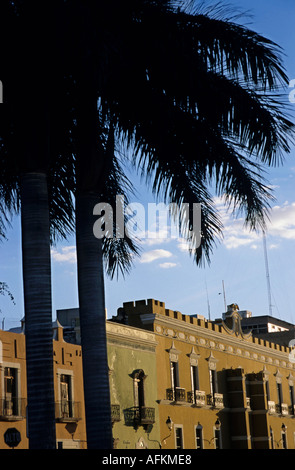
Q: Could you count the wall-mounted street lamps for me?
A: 3